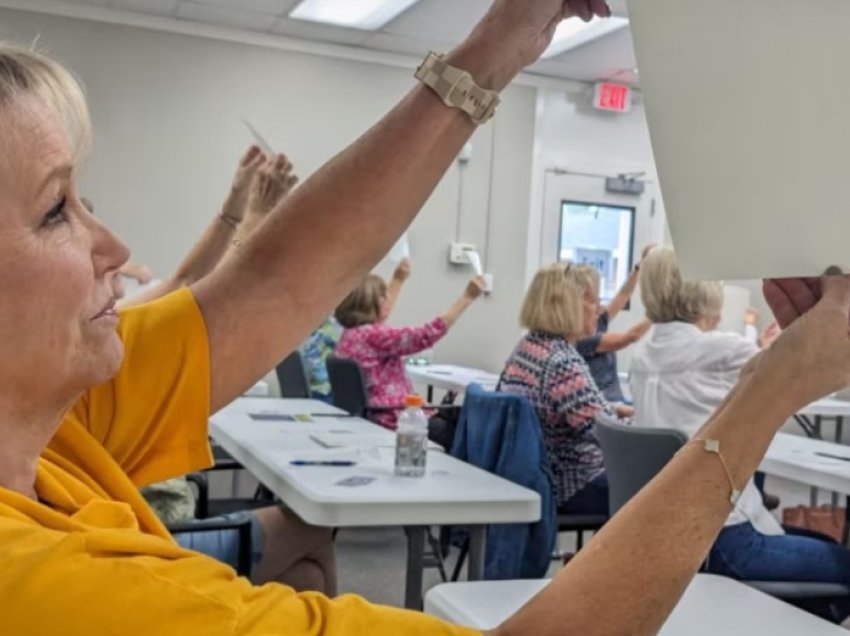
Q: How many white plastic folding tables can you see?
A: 5